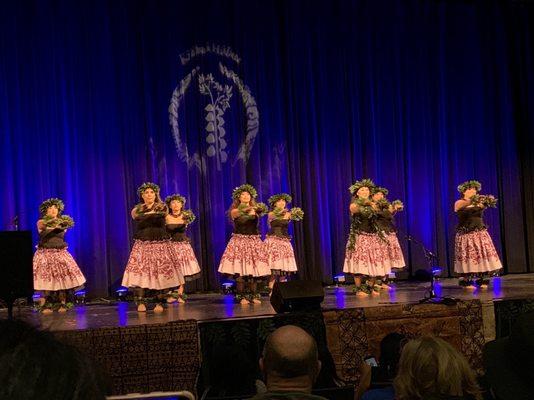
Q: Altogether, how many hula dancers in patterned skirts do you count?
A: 8